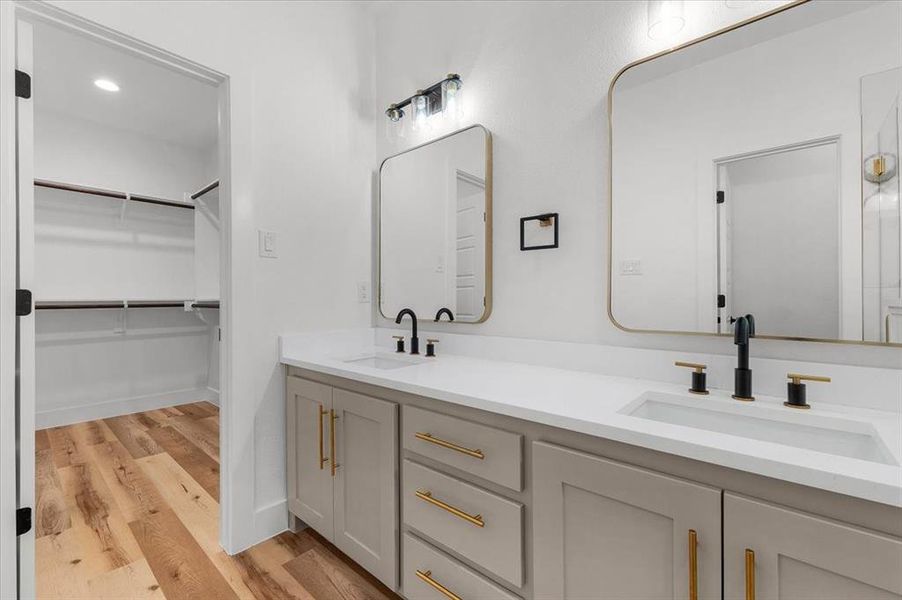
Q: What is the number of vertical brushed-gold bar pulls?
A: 4